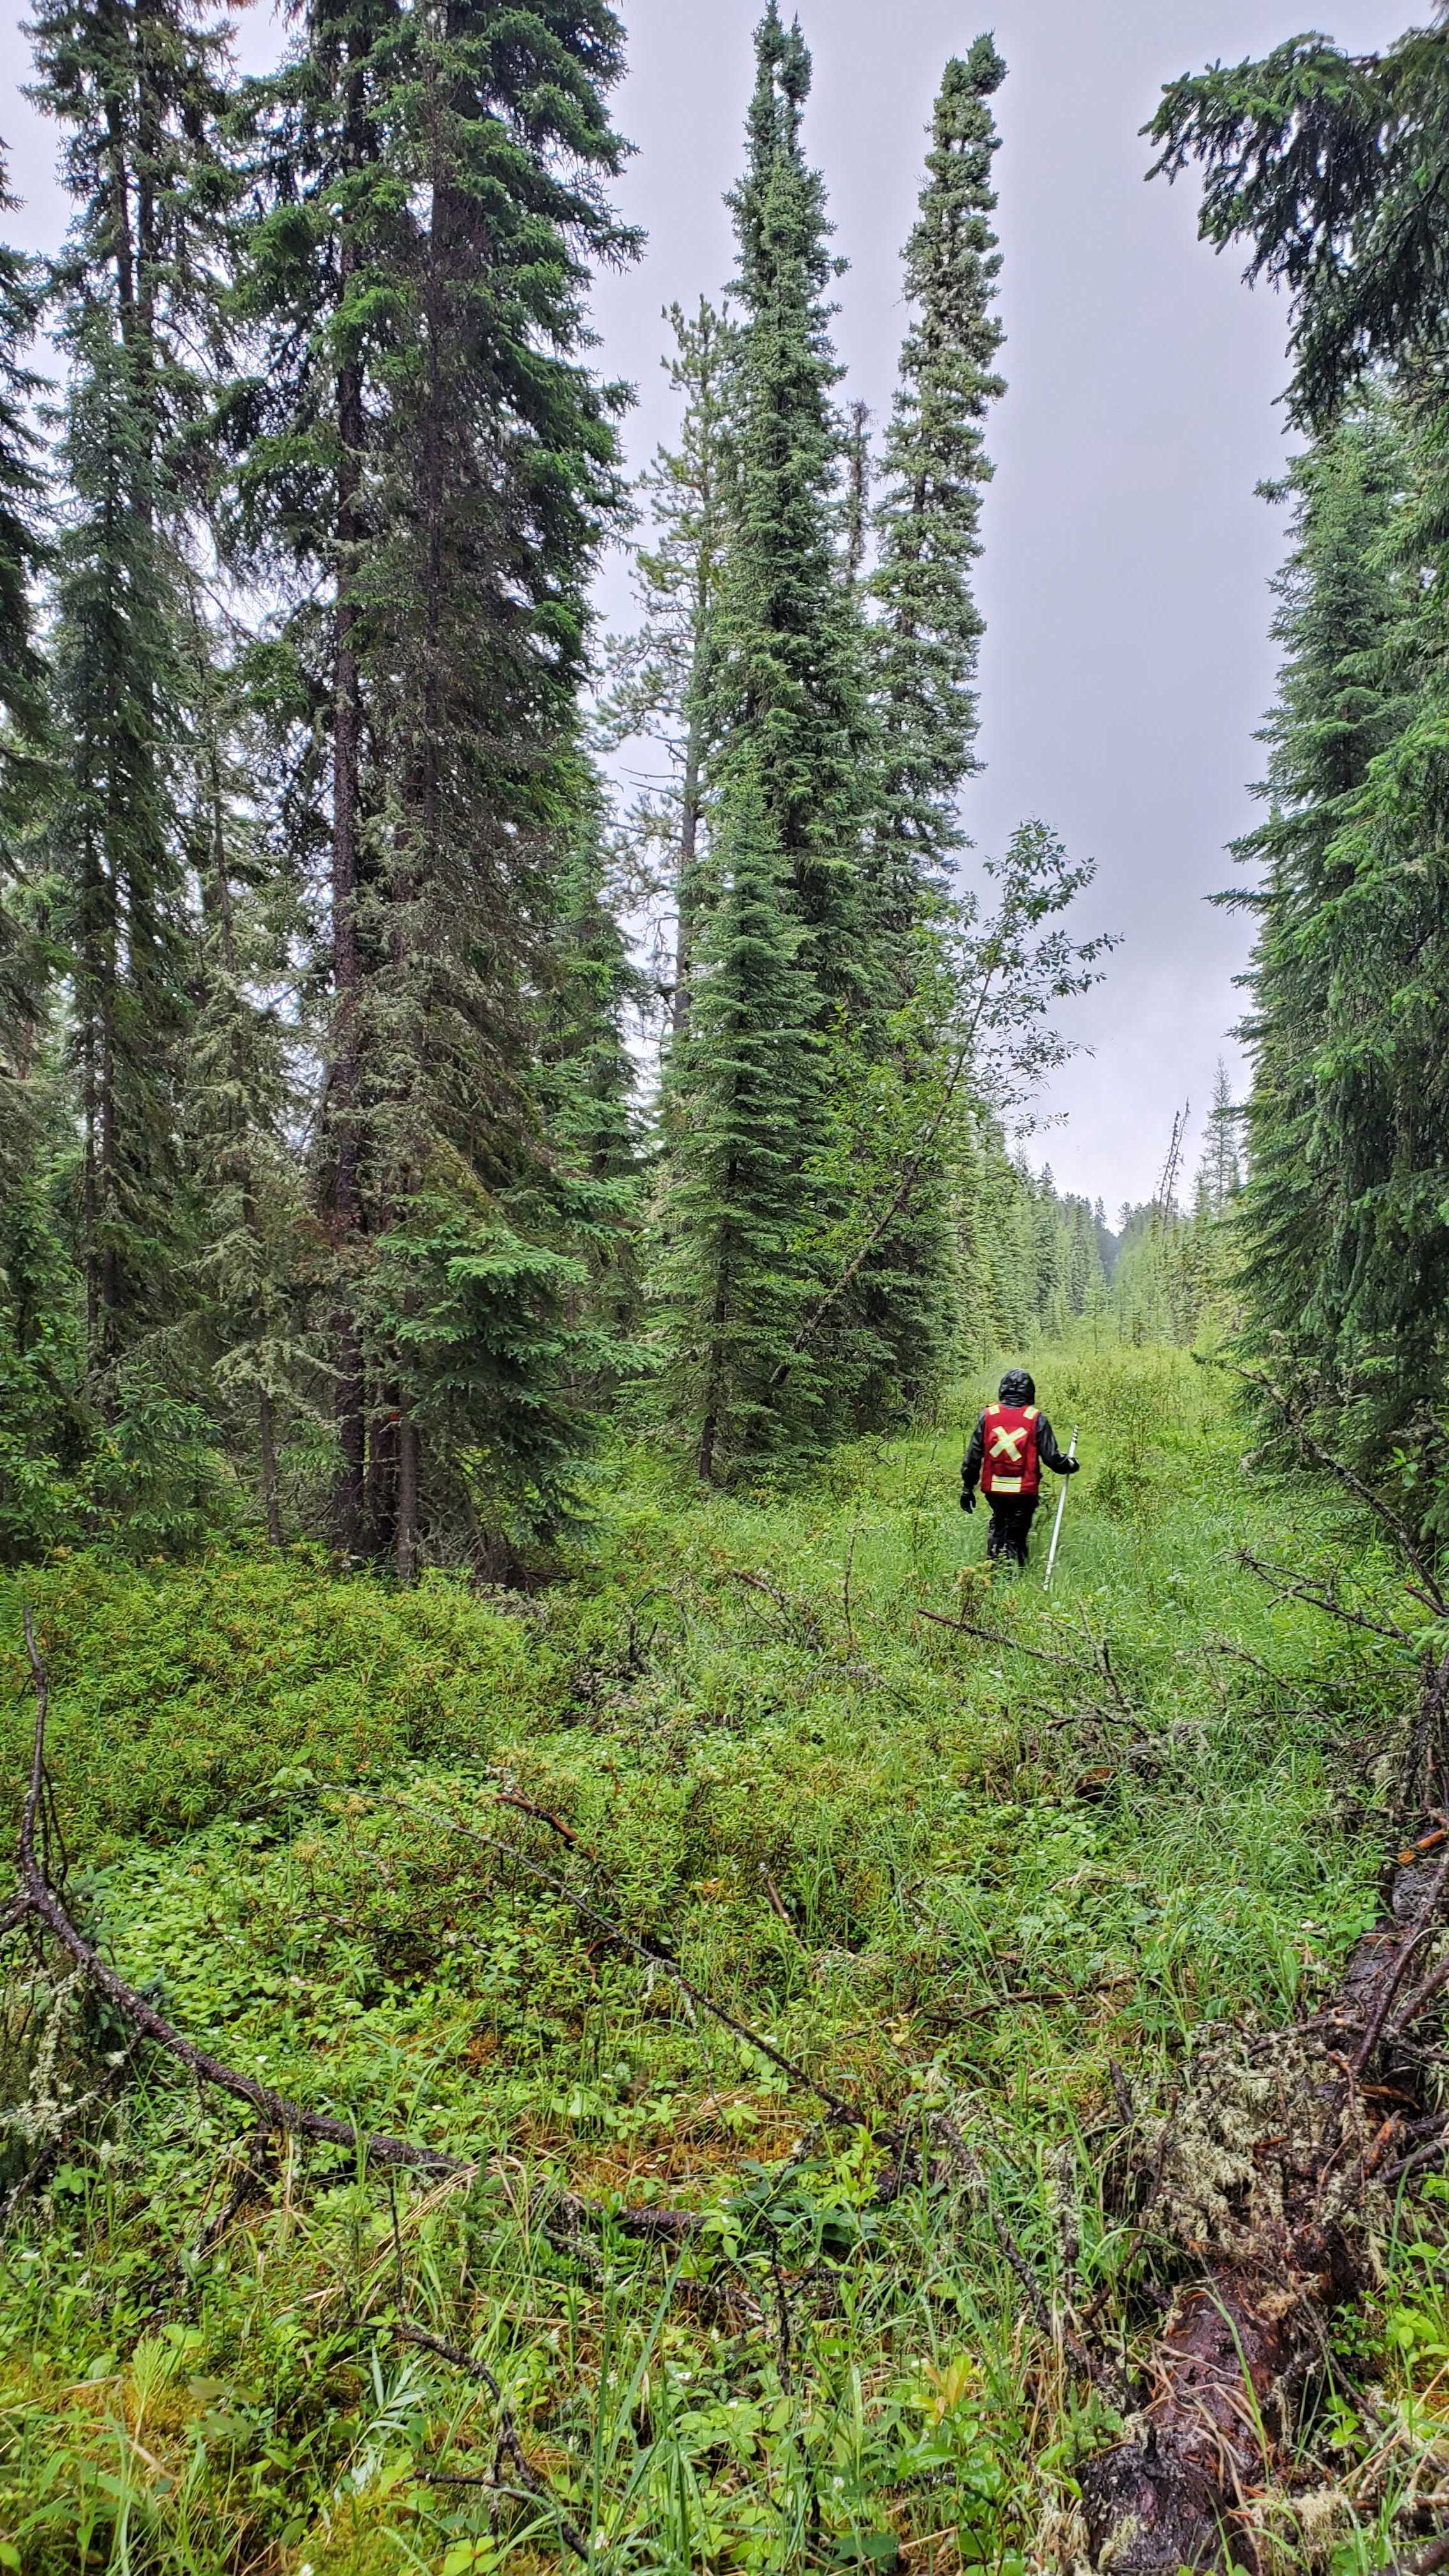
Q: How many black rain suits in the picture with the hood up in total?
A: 1